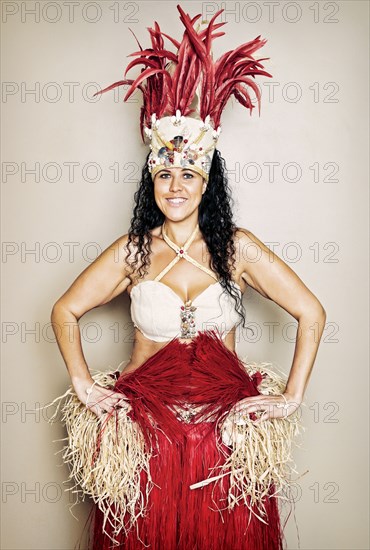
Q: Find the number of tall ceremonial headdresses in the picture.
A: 1